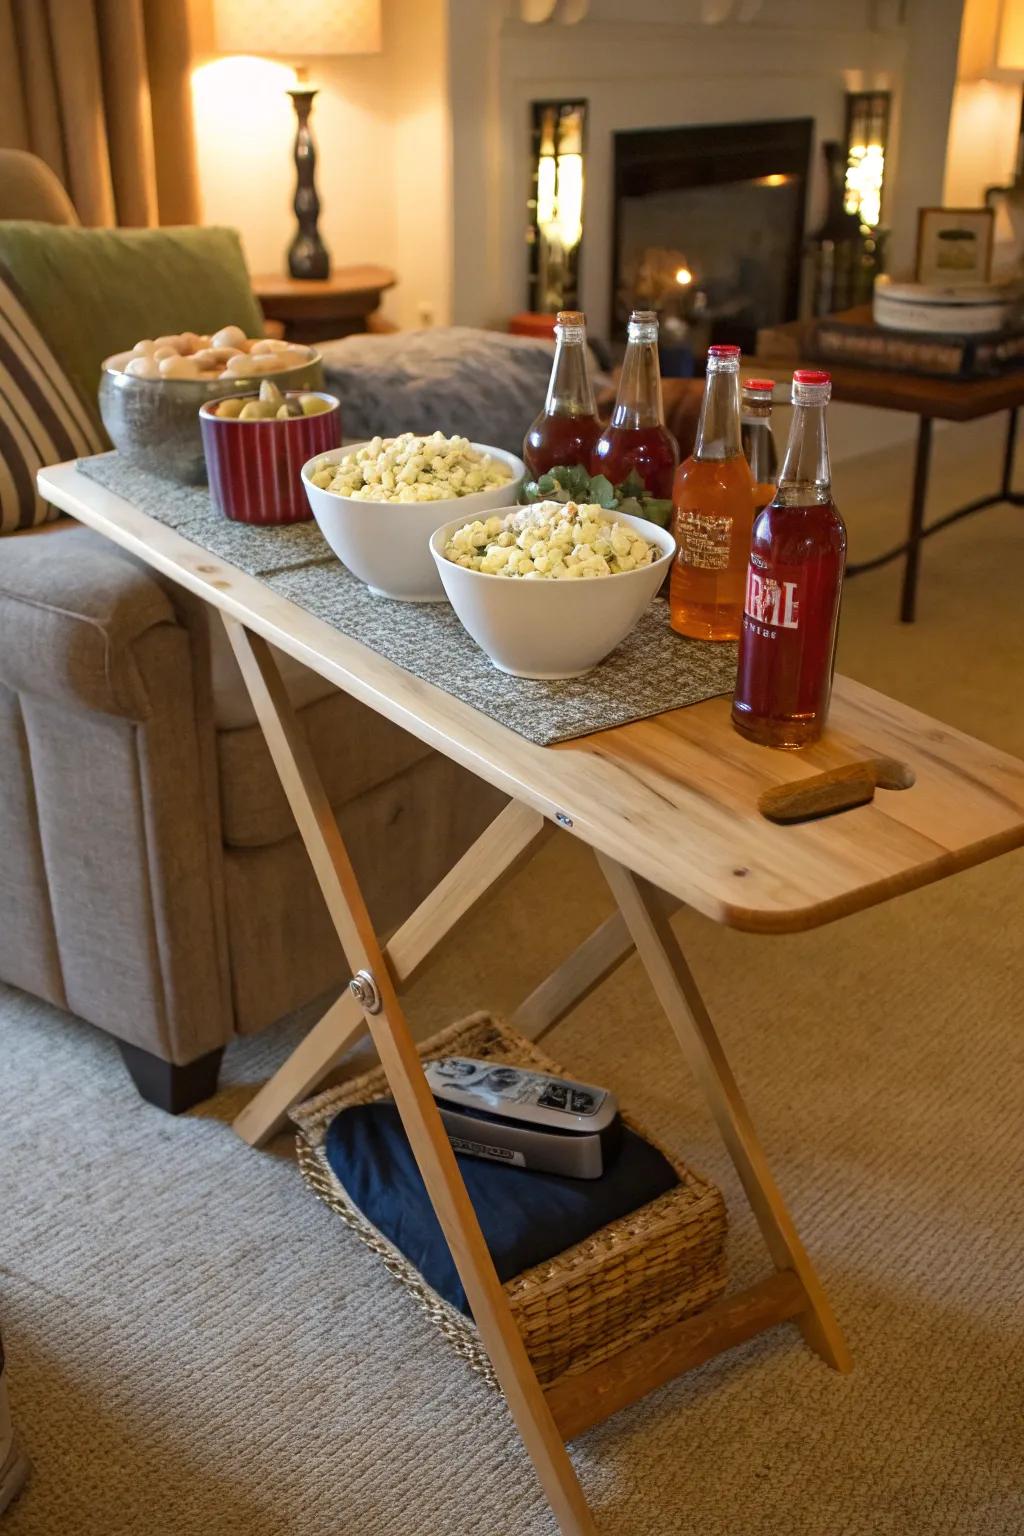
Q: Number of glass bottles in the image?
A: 5